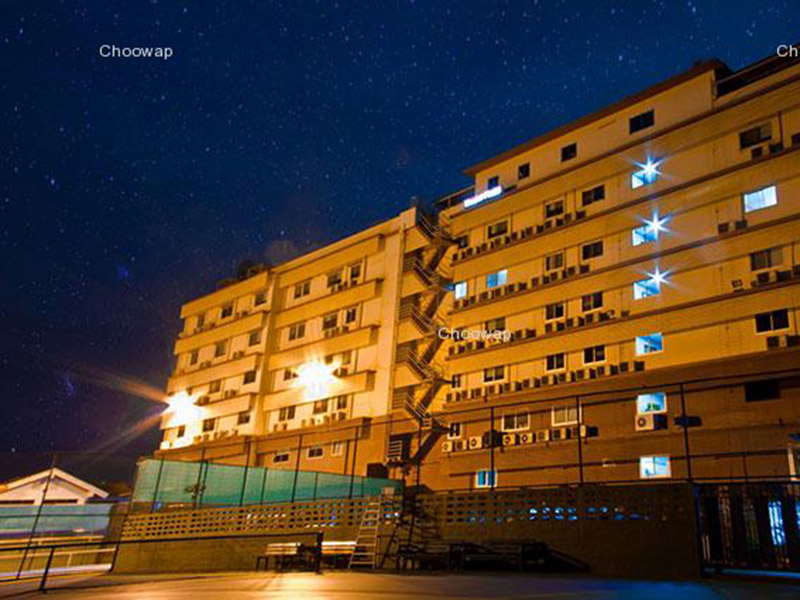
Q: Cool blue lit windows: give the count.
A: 10